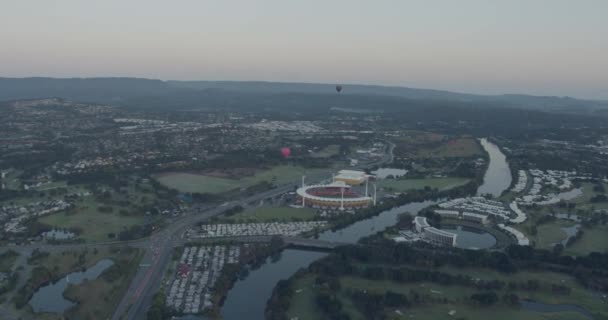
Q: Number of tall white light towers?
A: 5